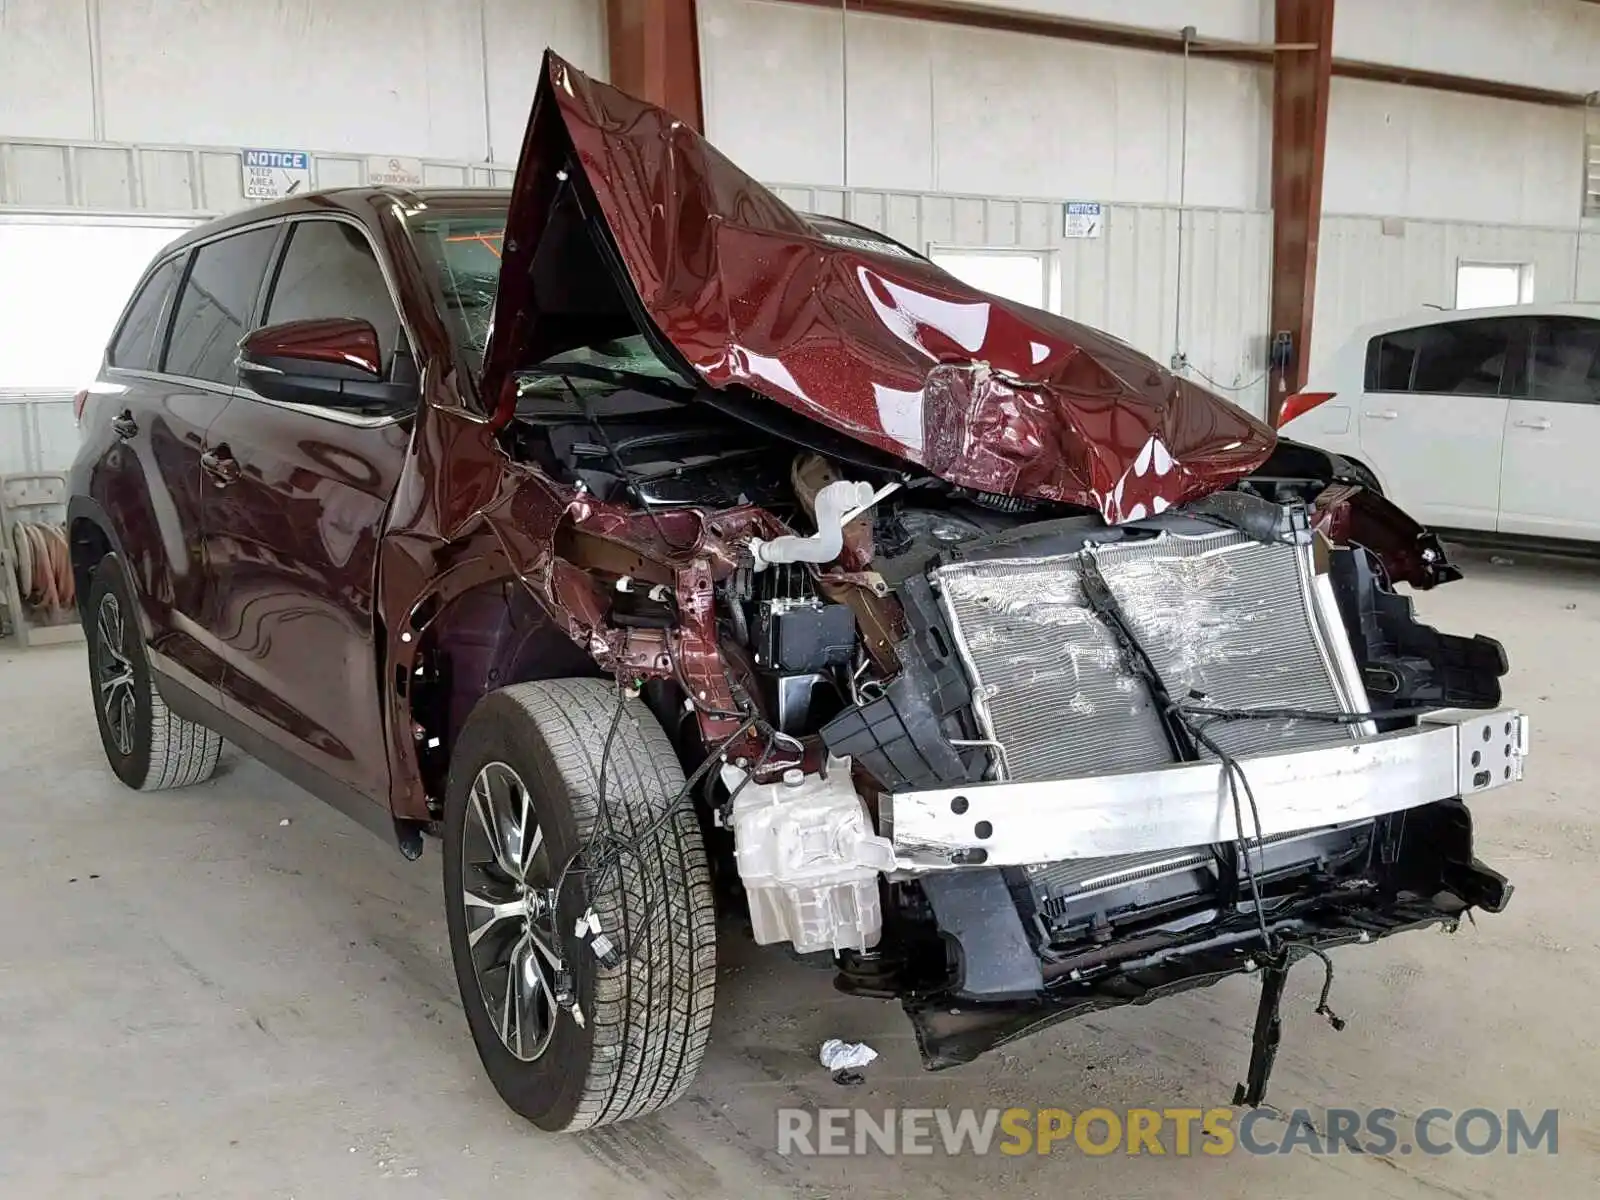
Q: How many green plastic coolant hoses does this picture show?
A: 0